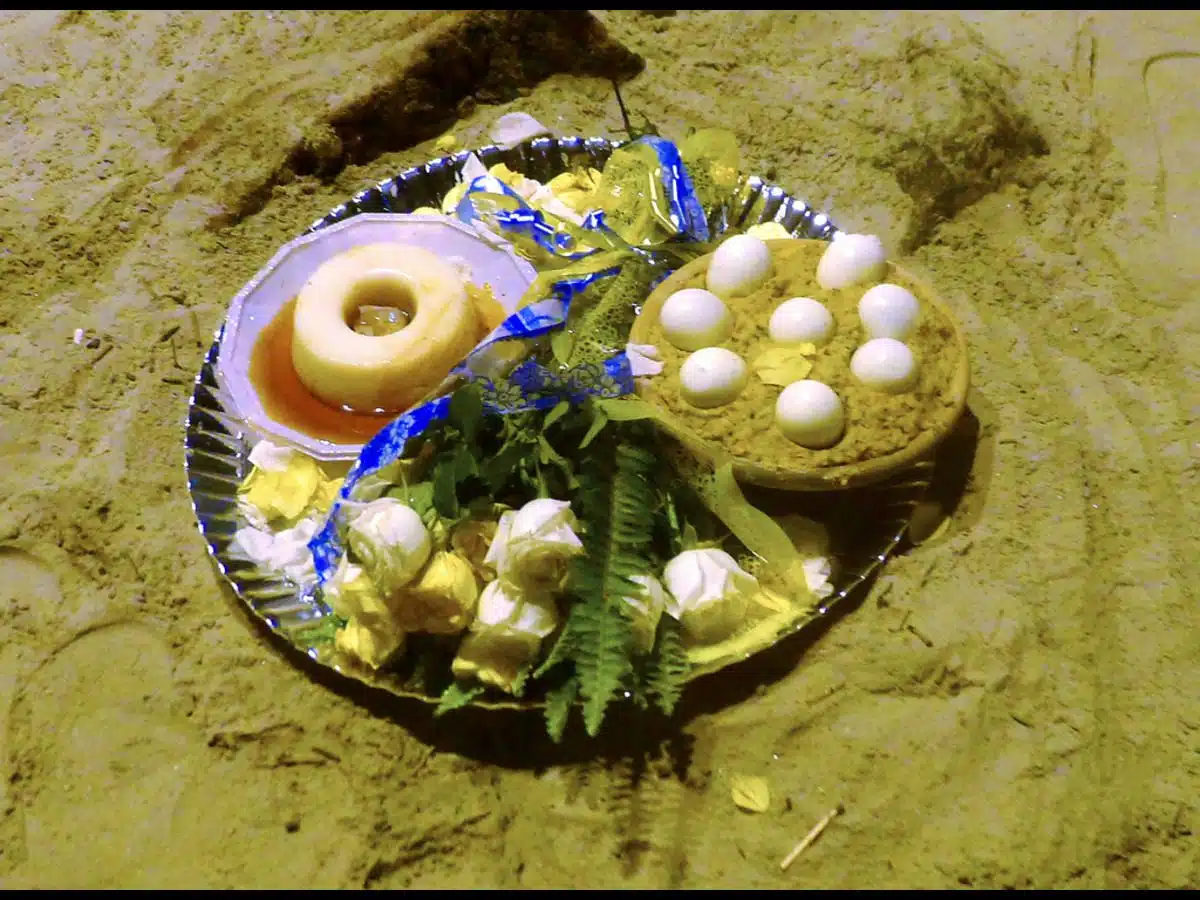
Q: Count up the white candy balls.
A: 8